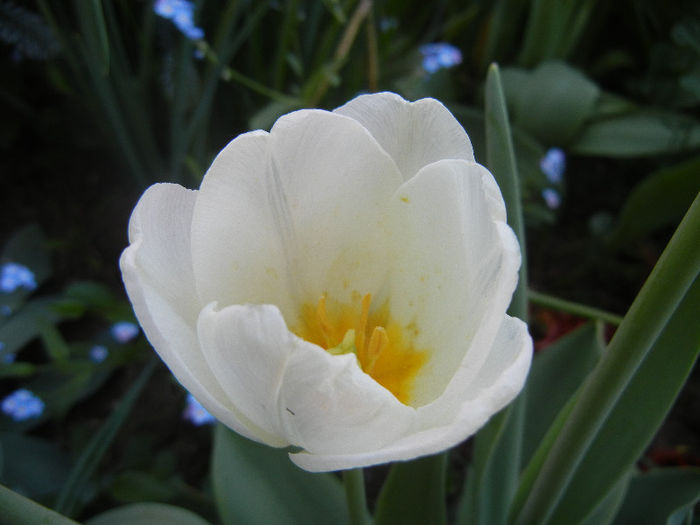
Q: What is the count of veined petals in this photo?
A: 6